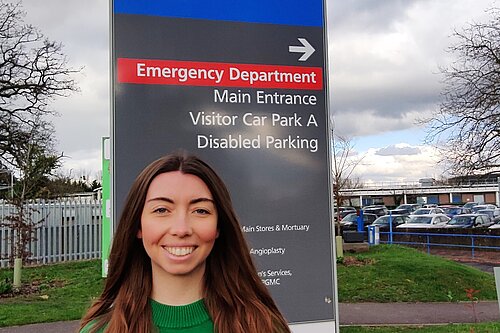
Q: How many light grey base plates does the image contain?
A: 1